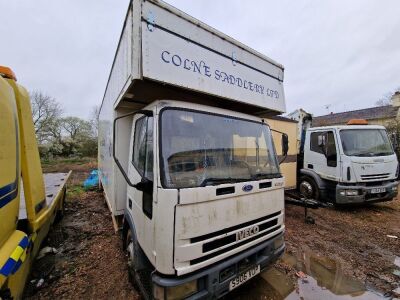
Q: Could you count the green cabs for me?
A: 0